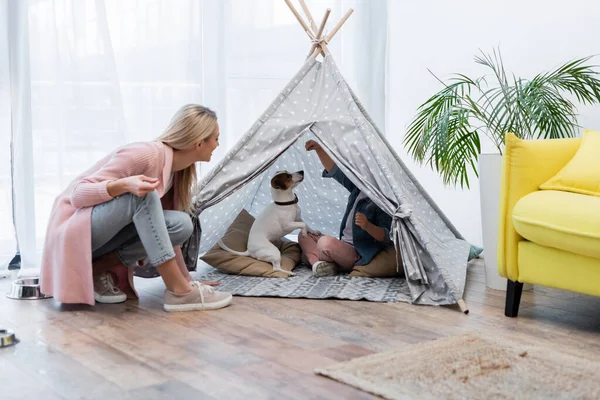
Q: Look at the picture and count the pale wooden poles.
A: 4